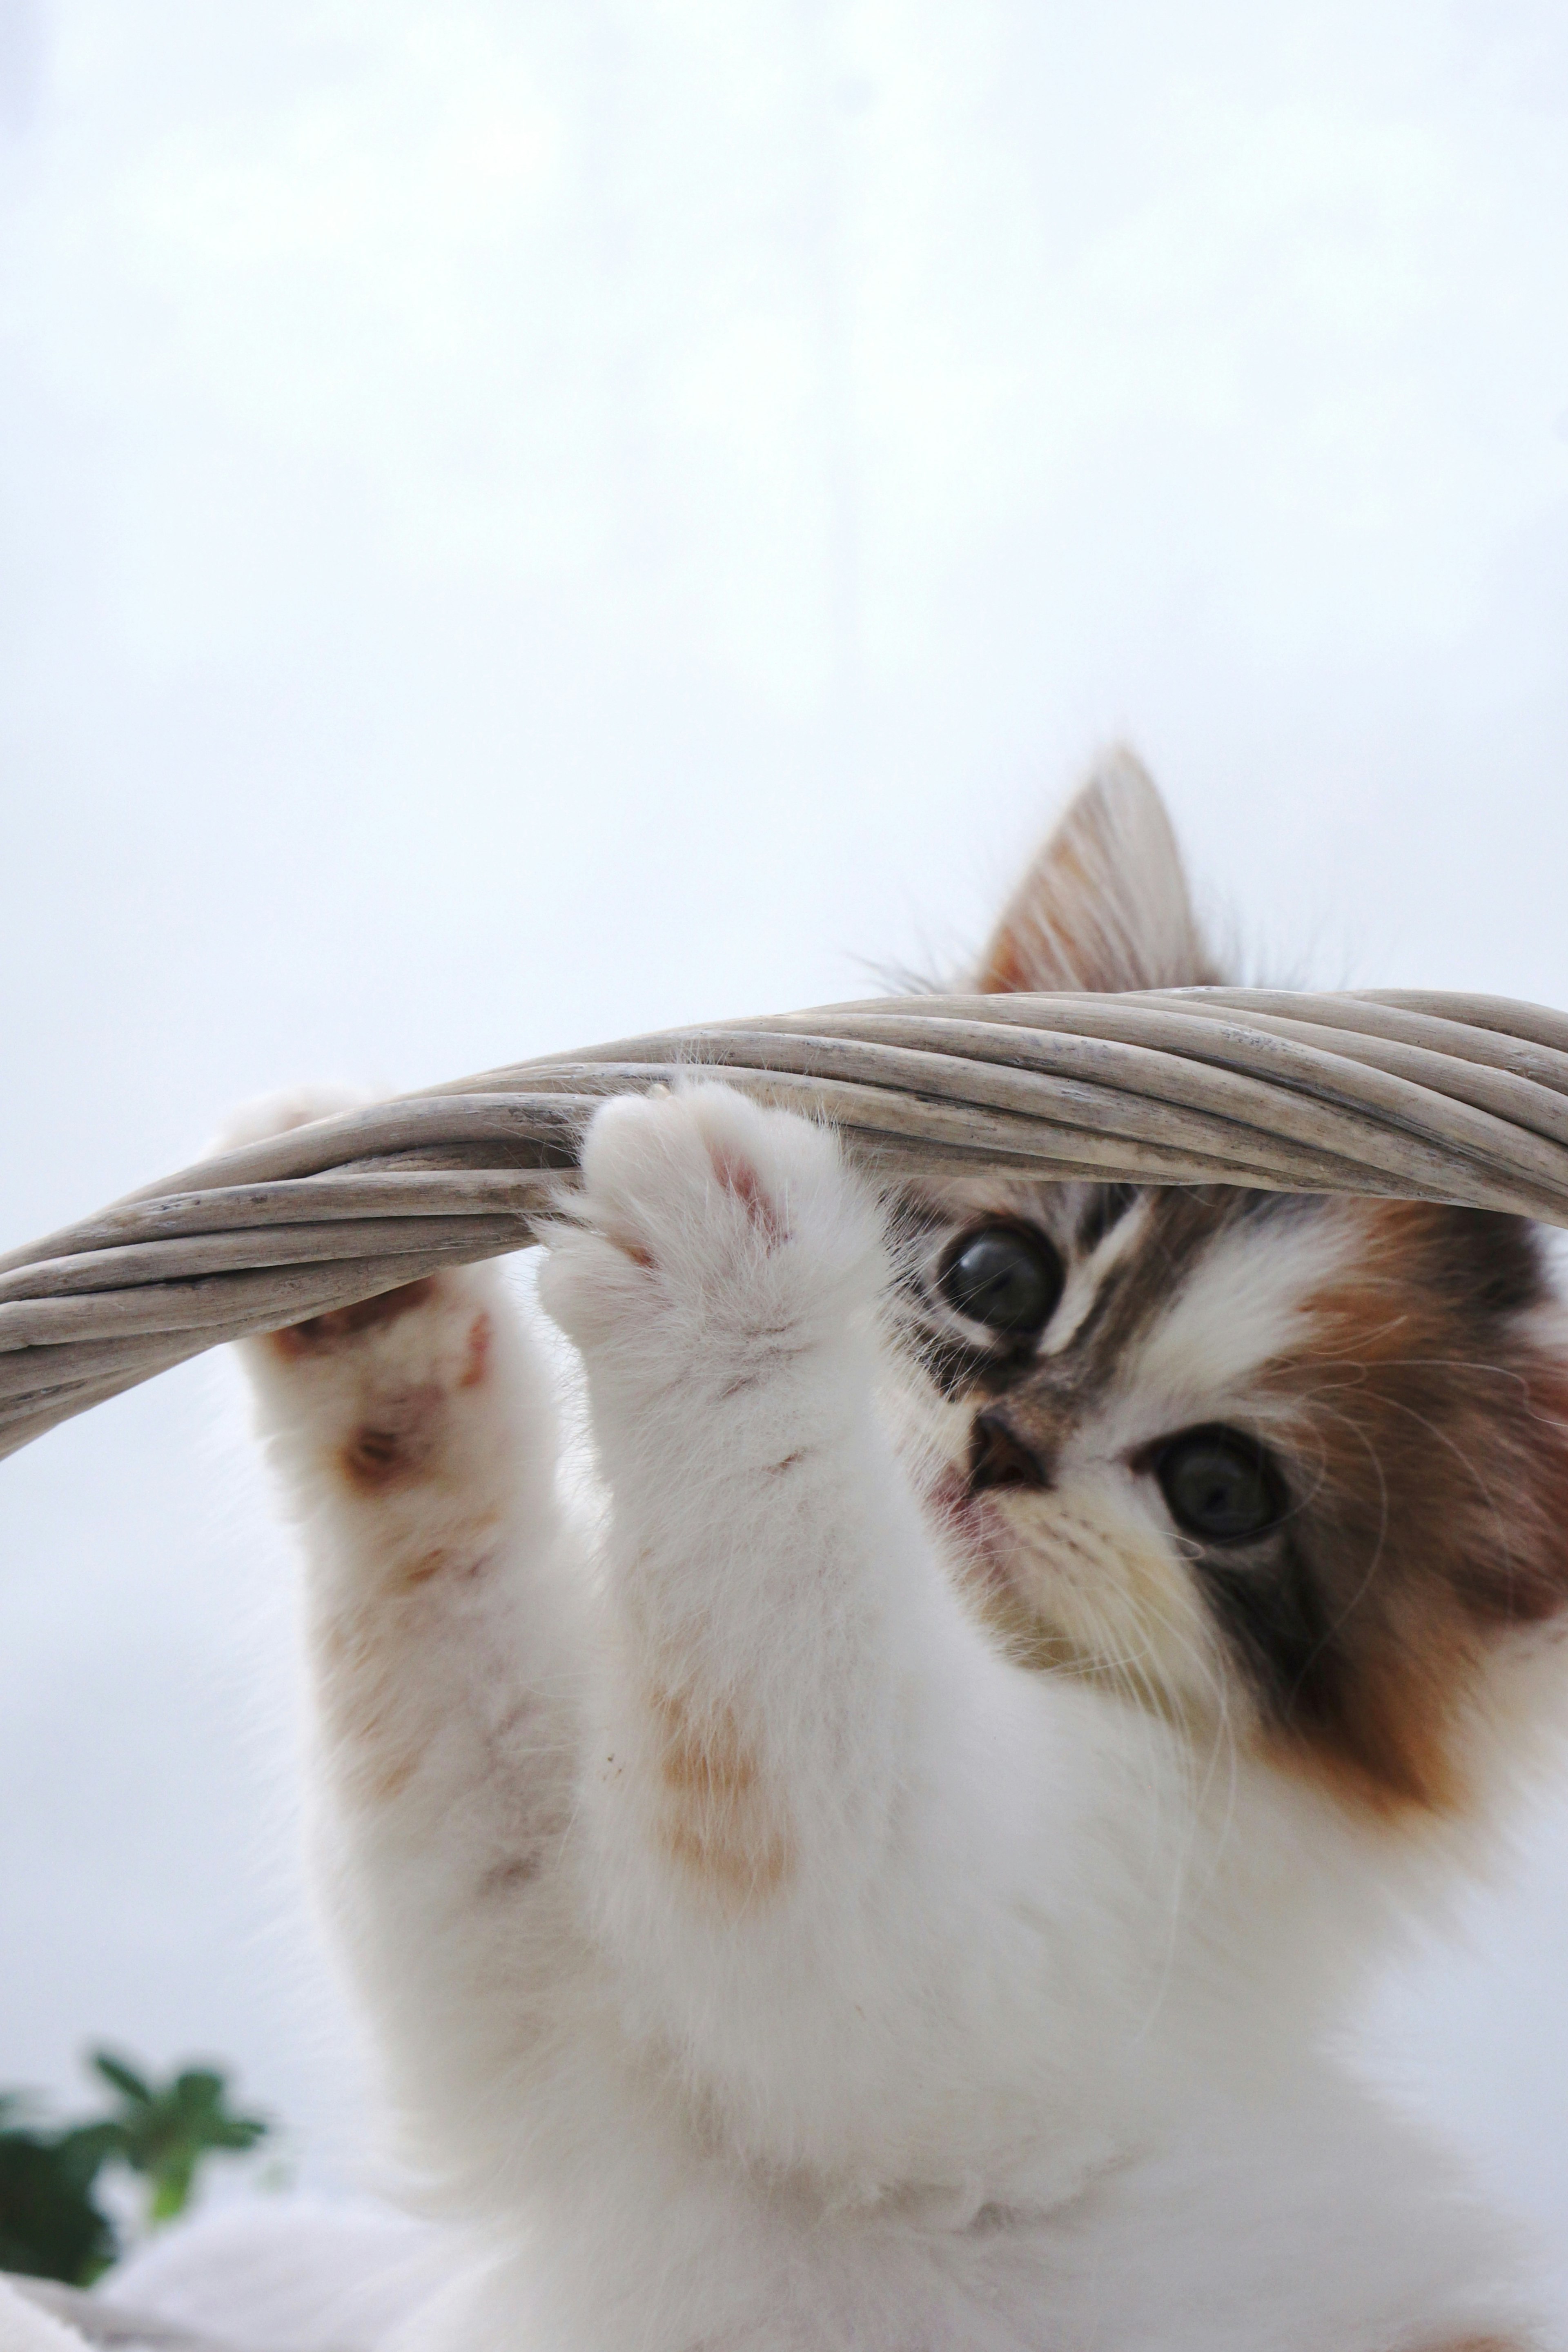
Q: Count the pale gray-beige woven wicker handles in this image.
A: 1